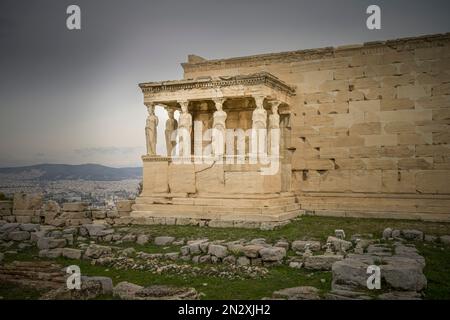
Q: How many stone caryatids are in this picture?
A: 6